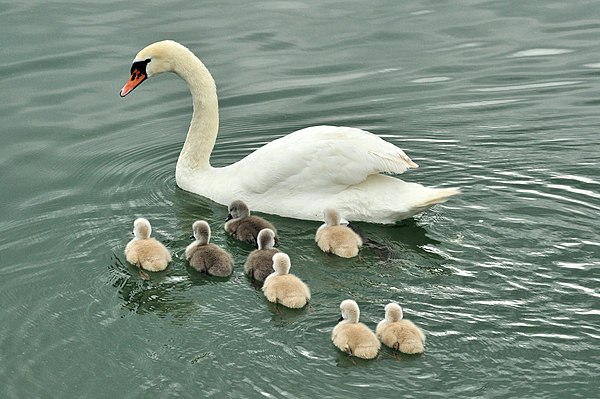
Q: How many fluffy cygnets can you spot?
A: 8